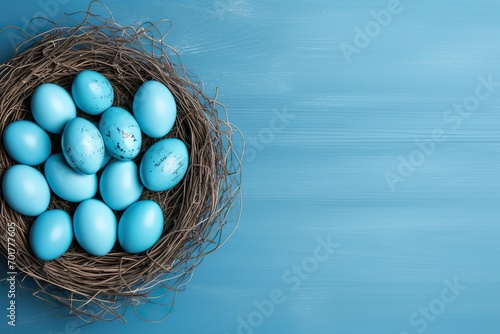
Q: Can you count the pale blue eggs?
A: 13